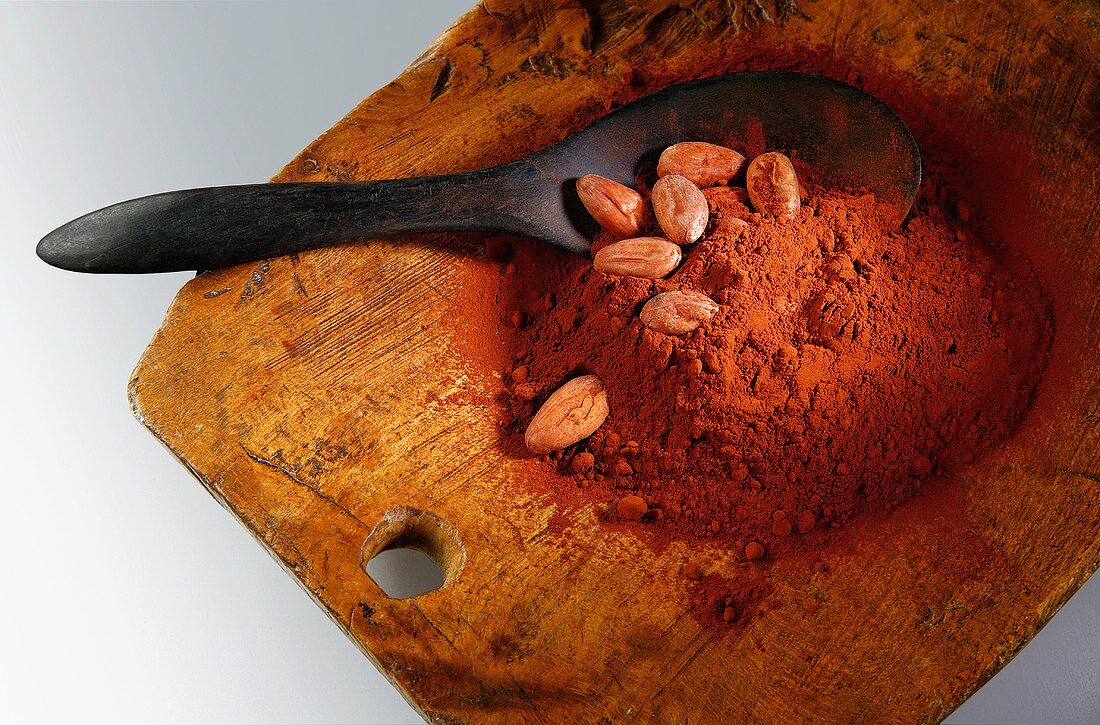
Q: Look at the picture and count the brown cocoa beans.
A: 7